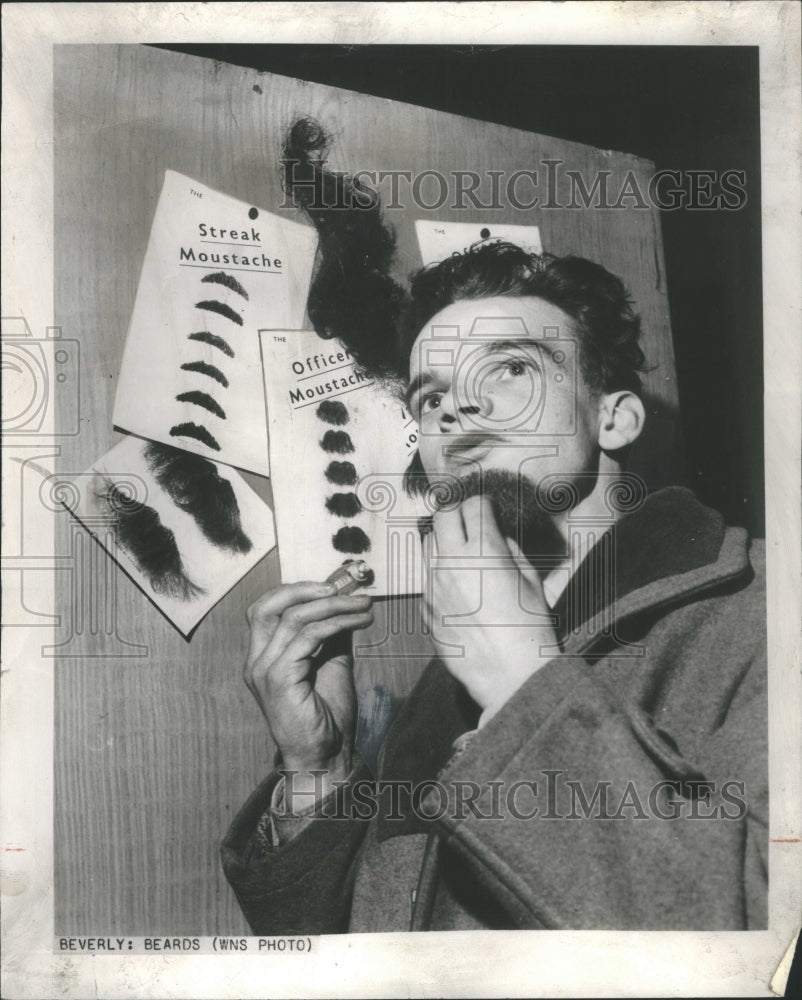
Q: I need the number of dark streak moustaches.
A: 6